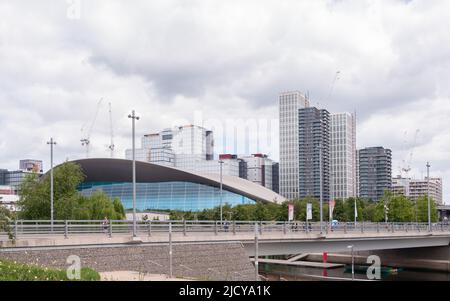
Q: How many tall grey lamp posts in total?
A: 5